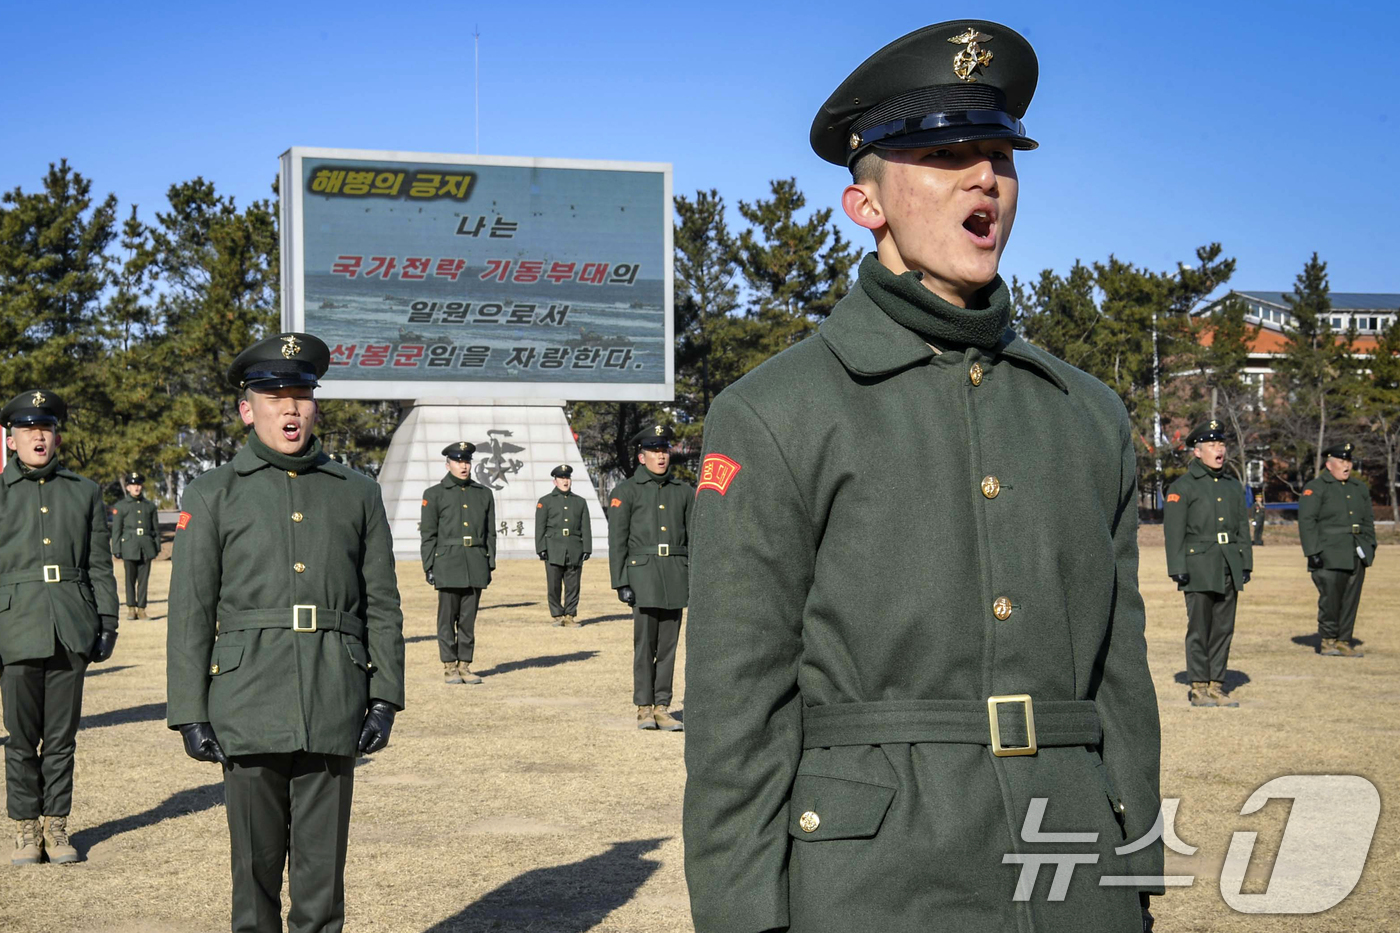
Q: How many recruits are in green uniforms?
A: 9